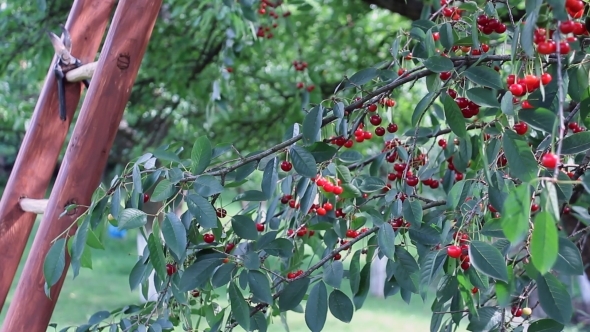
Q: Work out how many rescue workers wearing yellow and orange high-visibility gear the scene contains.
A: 0